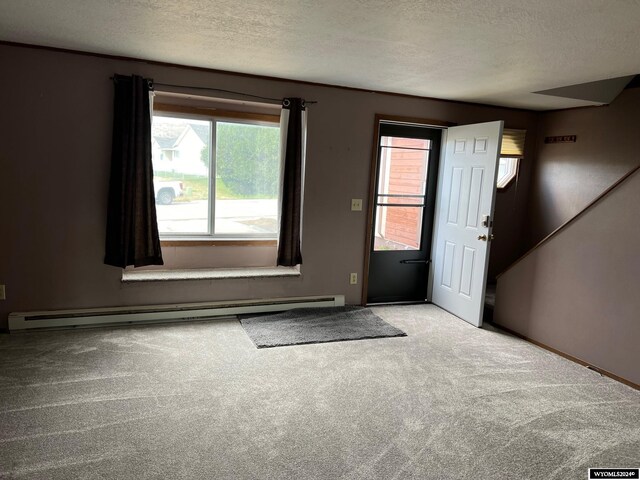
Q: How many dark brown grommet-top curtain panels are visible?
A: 2